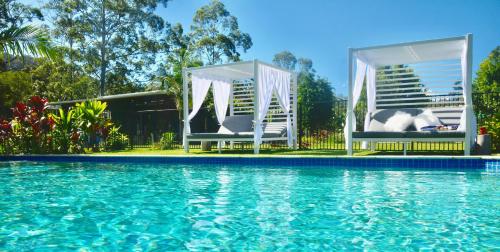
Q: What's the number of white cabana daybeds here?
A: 2